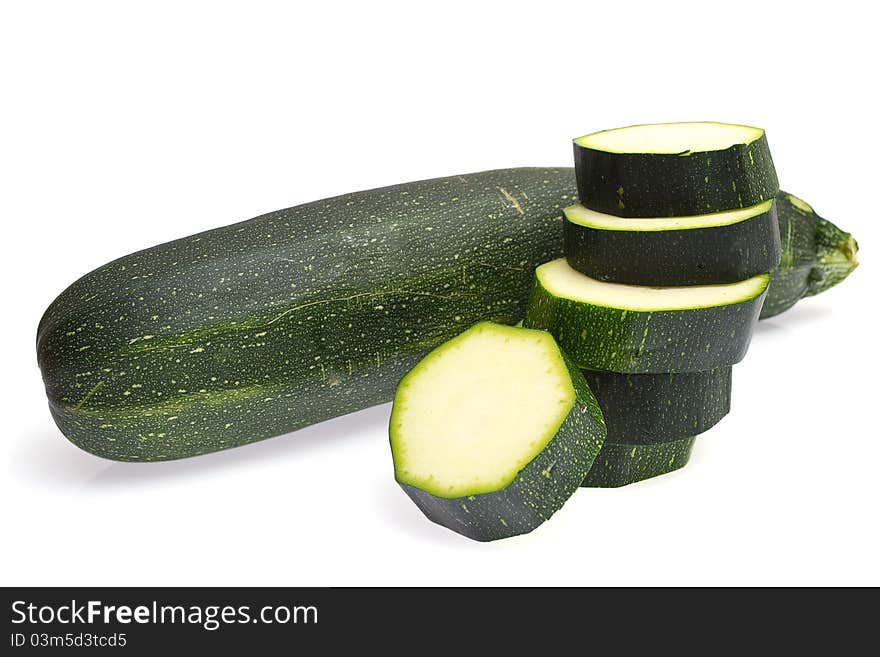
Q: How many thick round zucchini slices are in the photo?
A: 6